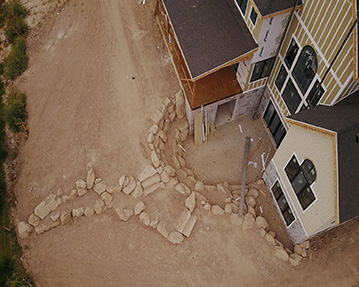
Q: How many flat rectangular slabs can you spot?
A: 5